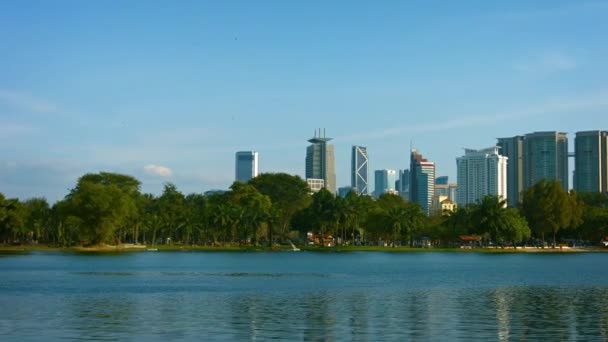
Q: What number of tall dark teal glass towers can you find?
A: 3